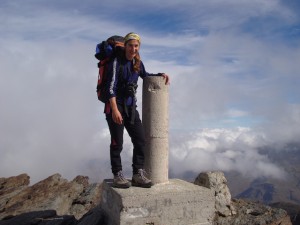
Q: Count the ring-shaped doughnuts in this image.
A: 0